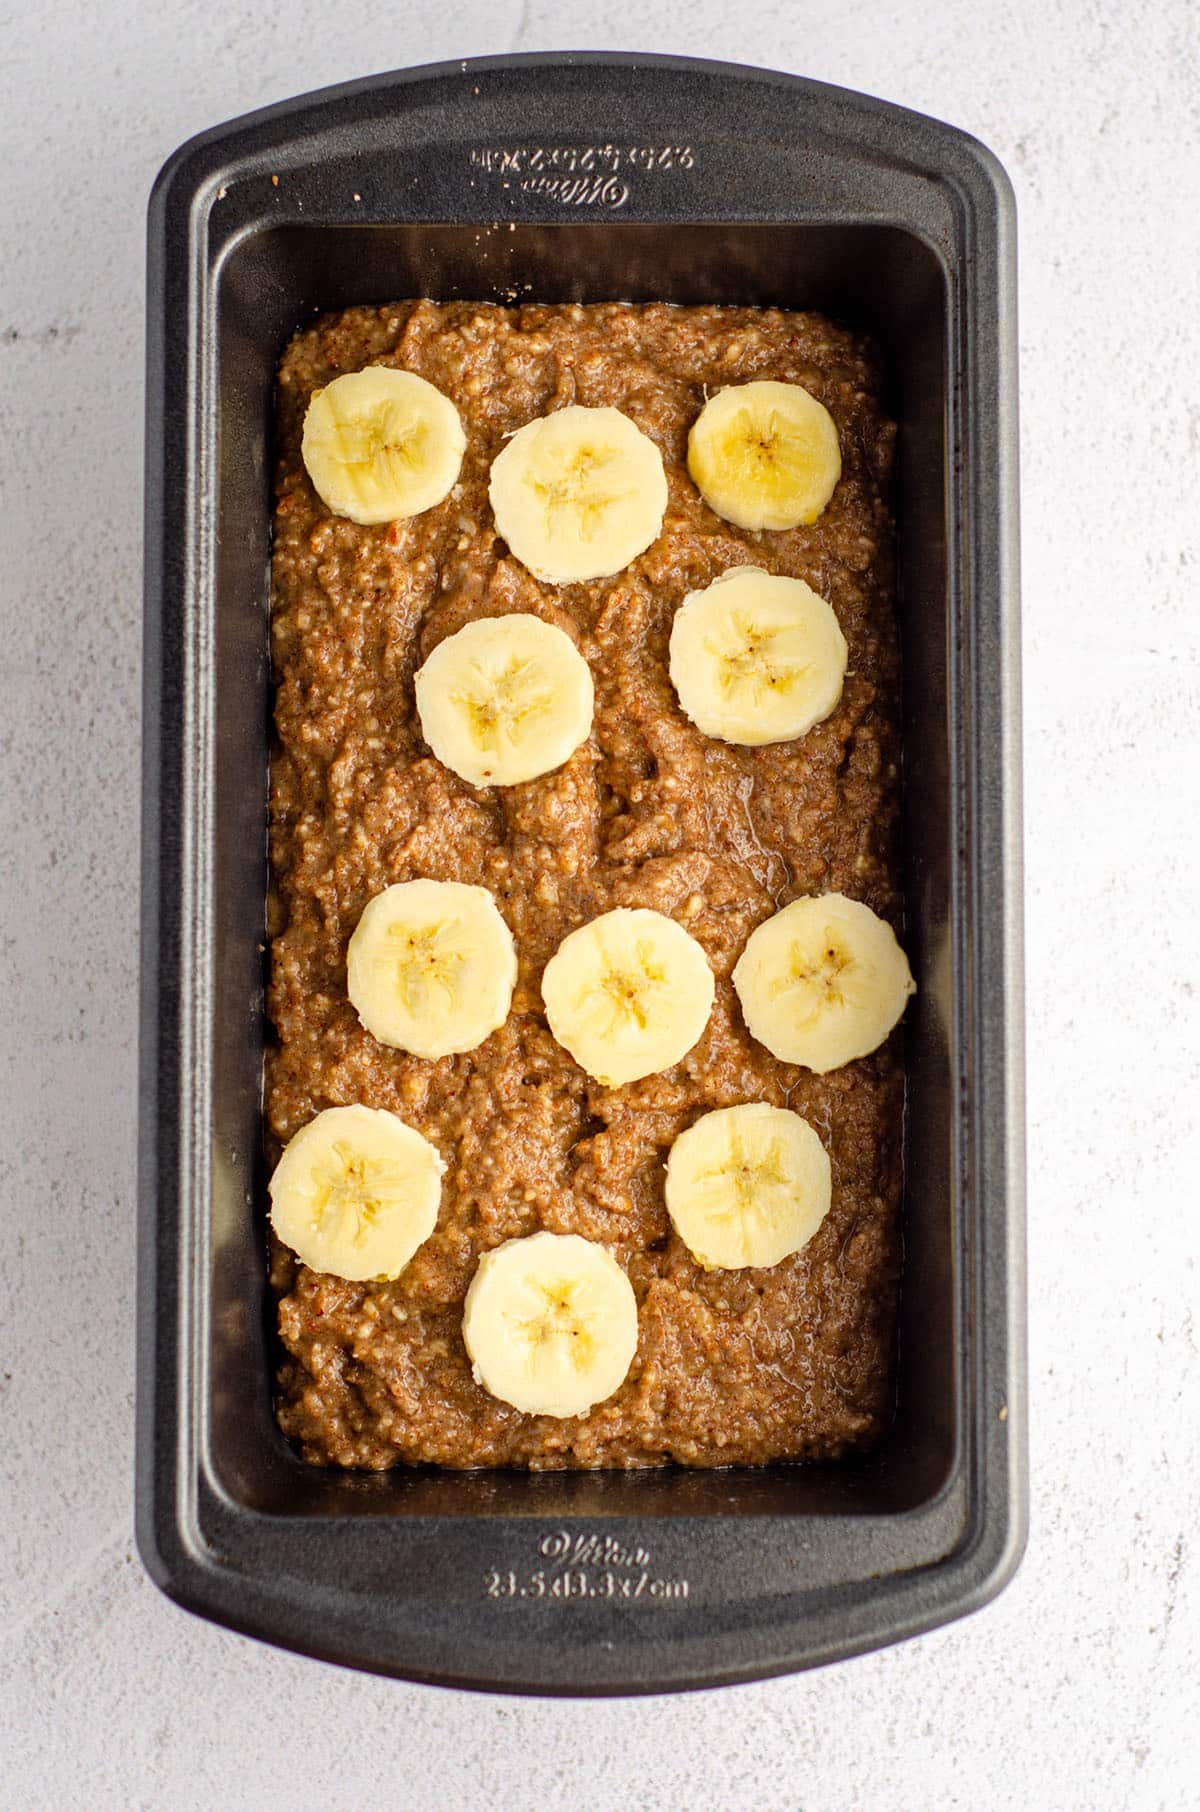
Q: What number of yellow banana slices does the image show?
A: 11